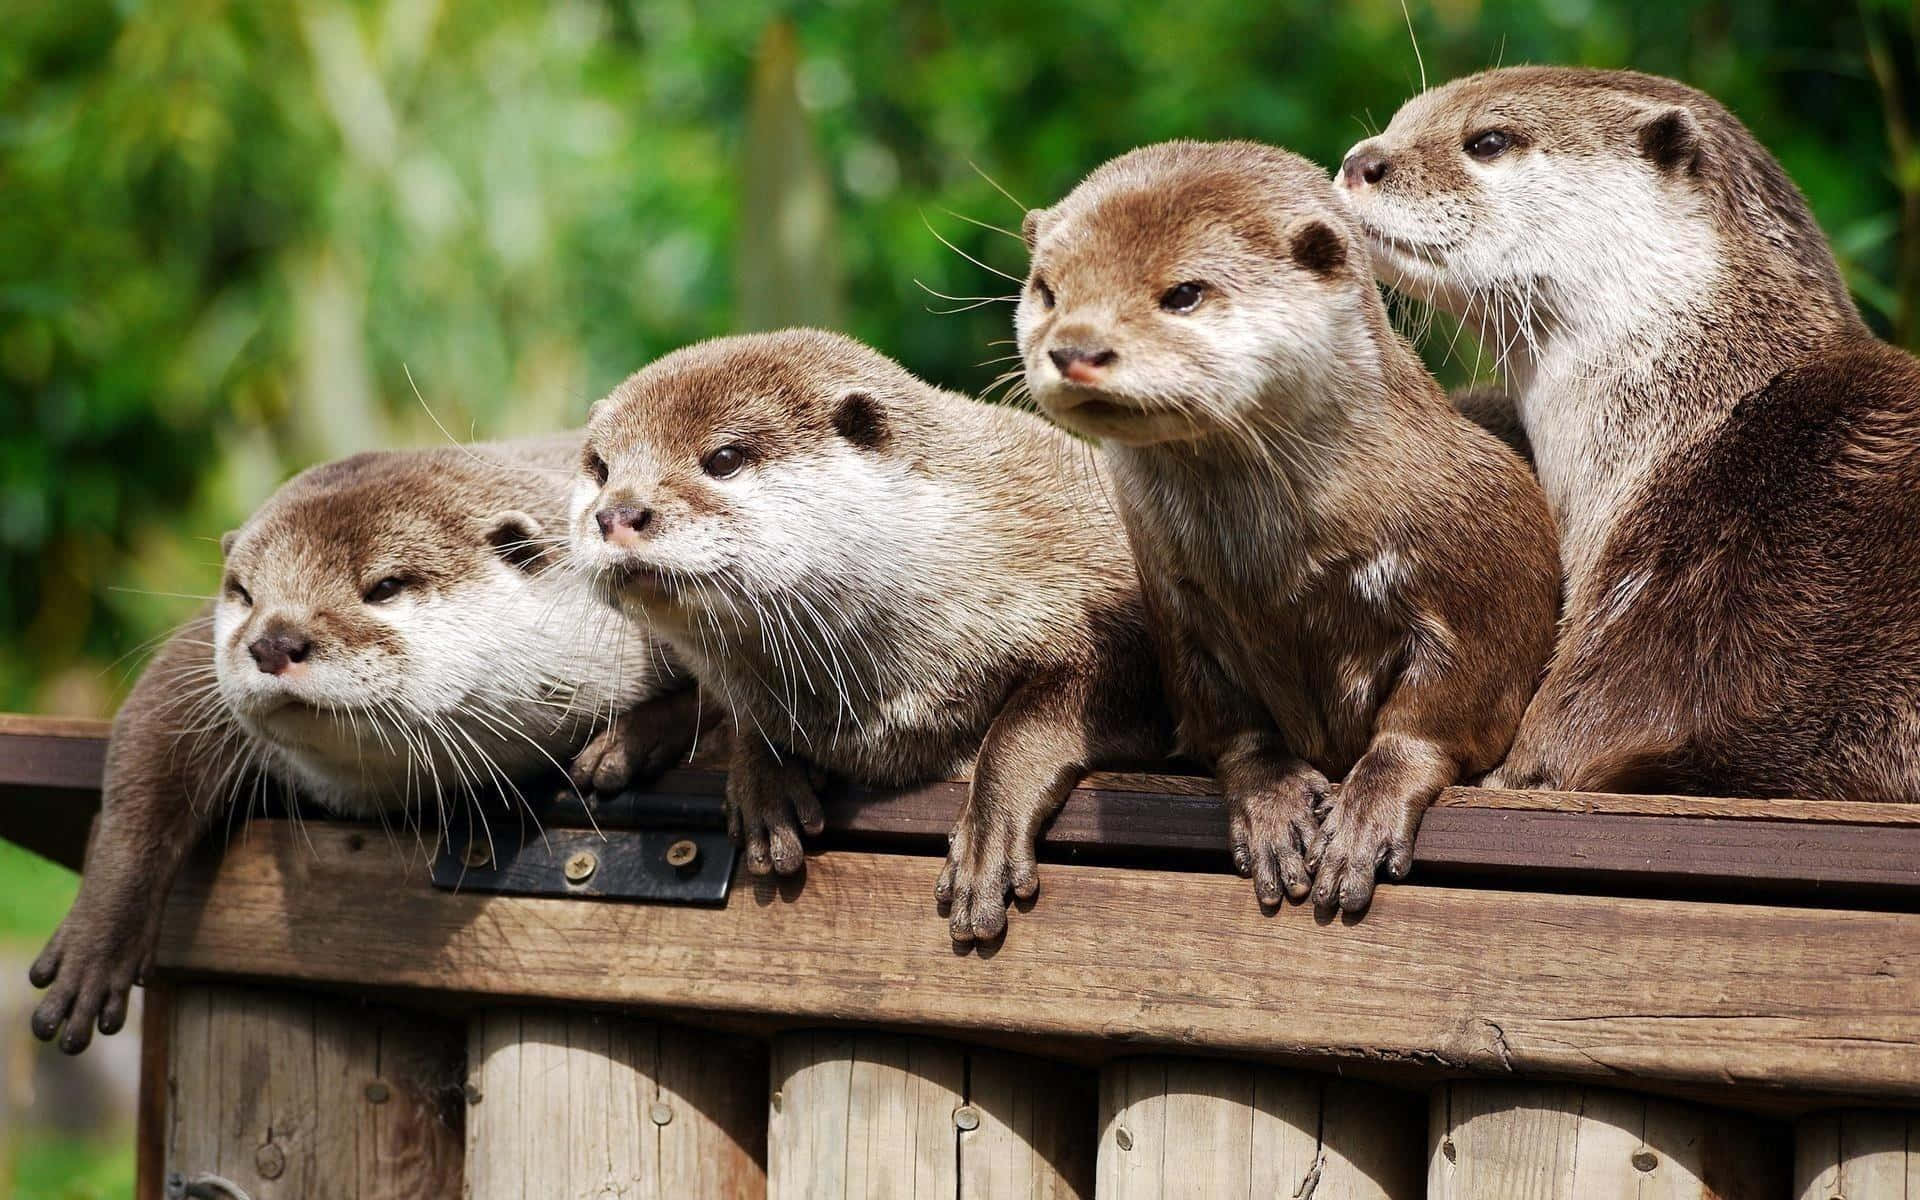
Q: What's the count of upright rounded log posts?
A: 6